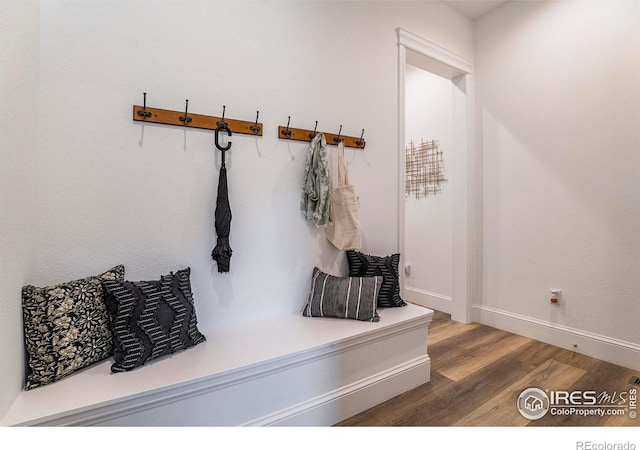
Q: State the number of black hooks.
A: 8